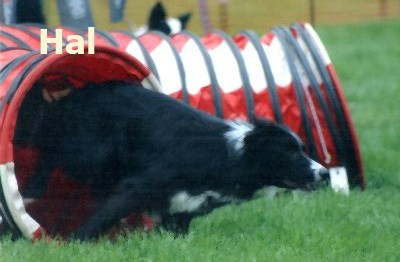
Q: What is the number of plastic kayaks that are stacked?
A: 0